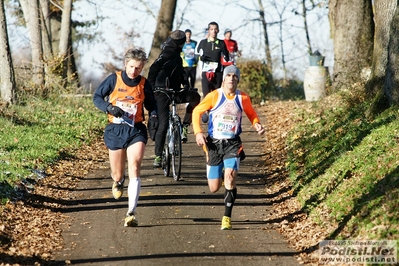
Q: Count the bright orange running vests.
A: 1